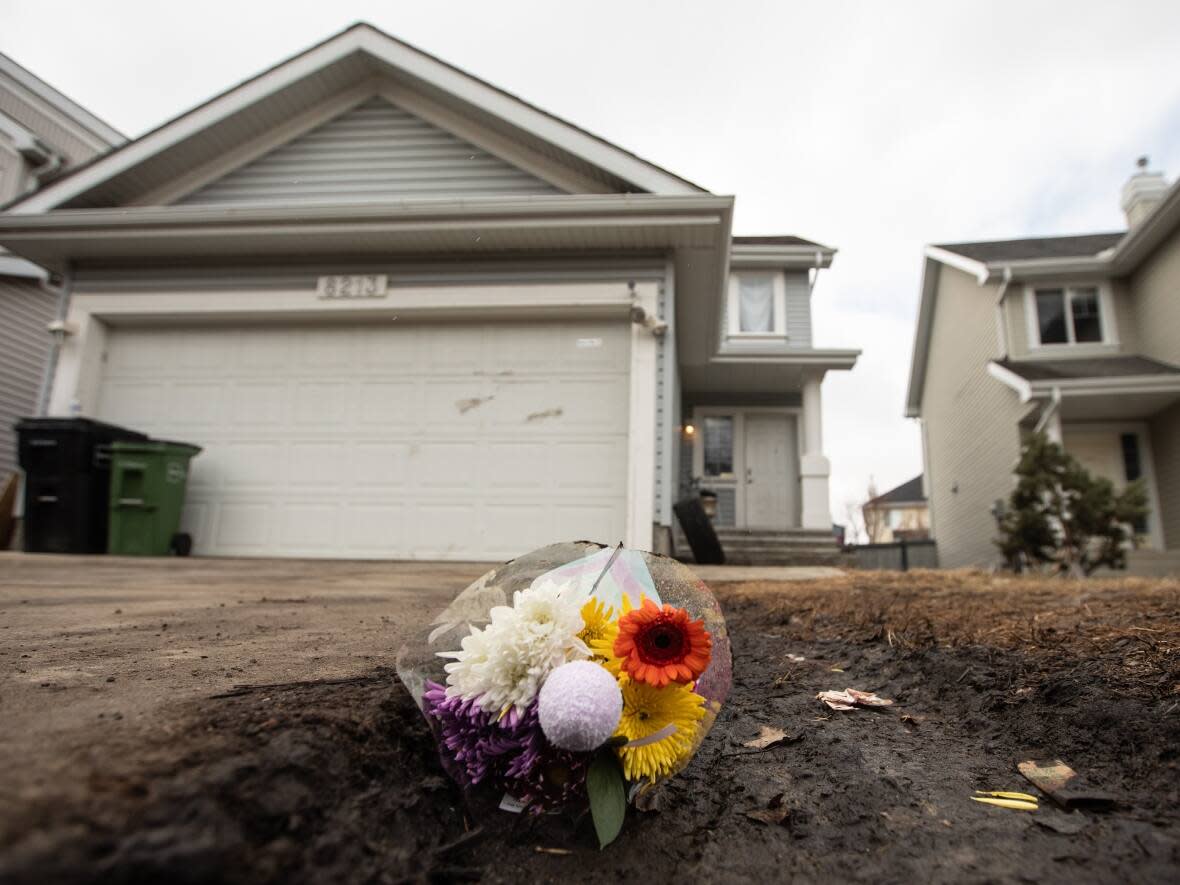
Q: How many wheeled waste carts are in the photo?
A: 2